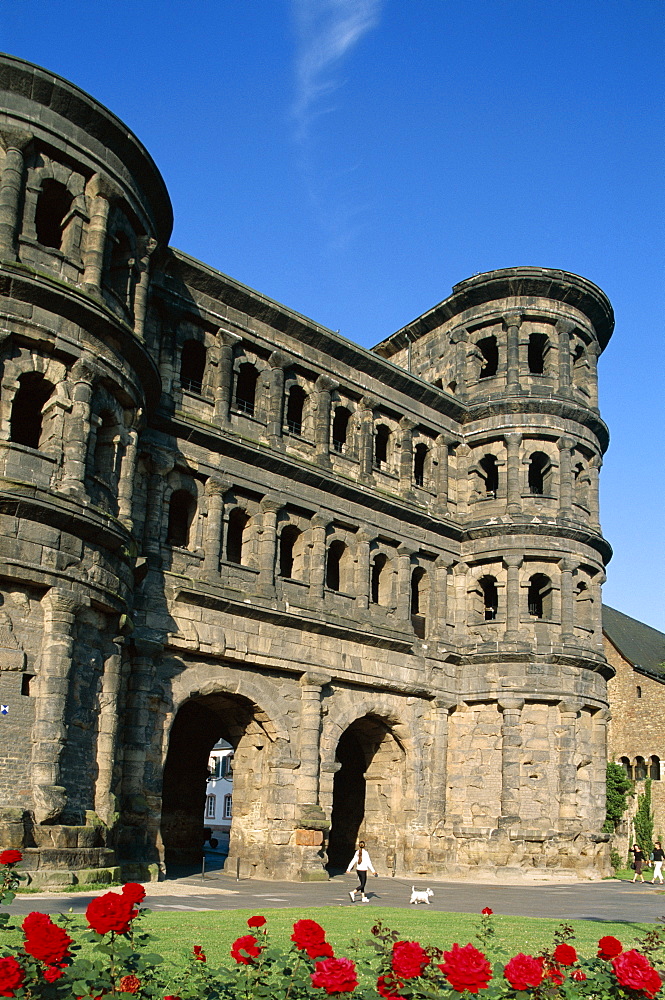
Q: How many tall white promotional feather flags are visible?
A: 0